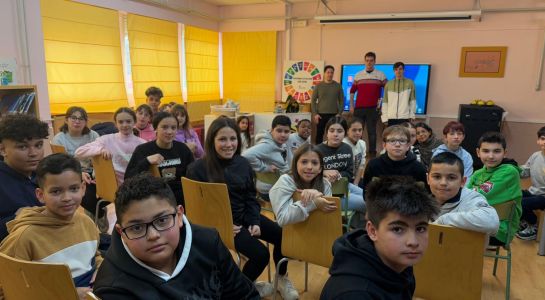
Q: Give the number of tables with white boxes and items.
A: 1